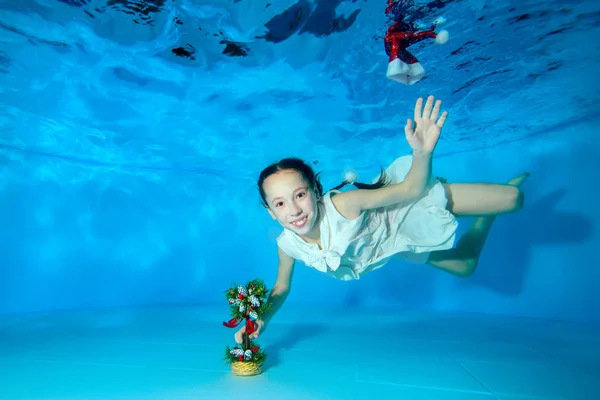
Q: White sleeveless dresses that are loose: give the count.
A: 1